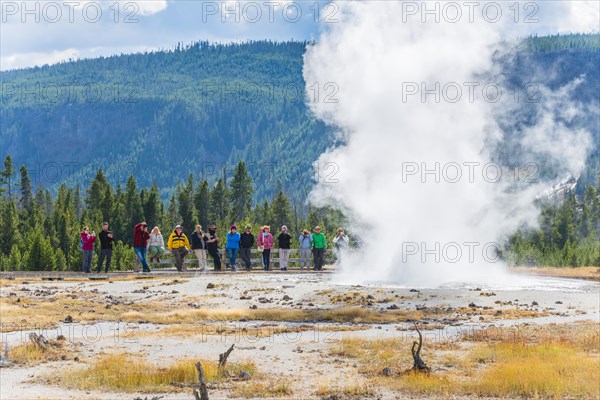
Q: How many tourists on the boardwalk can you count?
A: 14